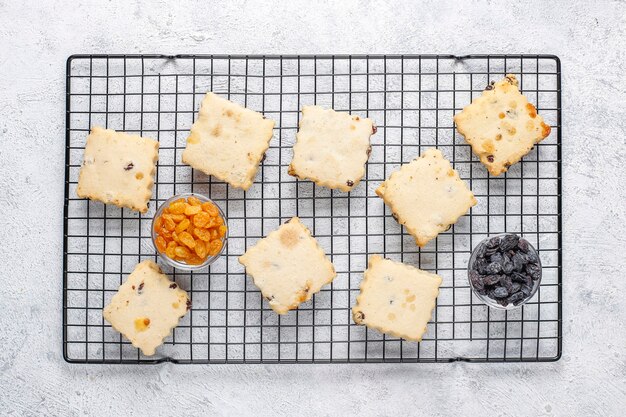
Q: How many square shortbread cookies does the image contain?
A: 8